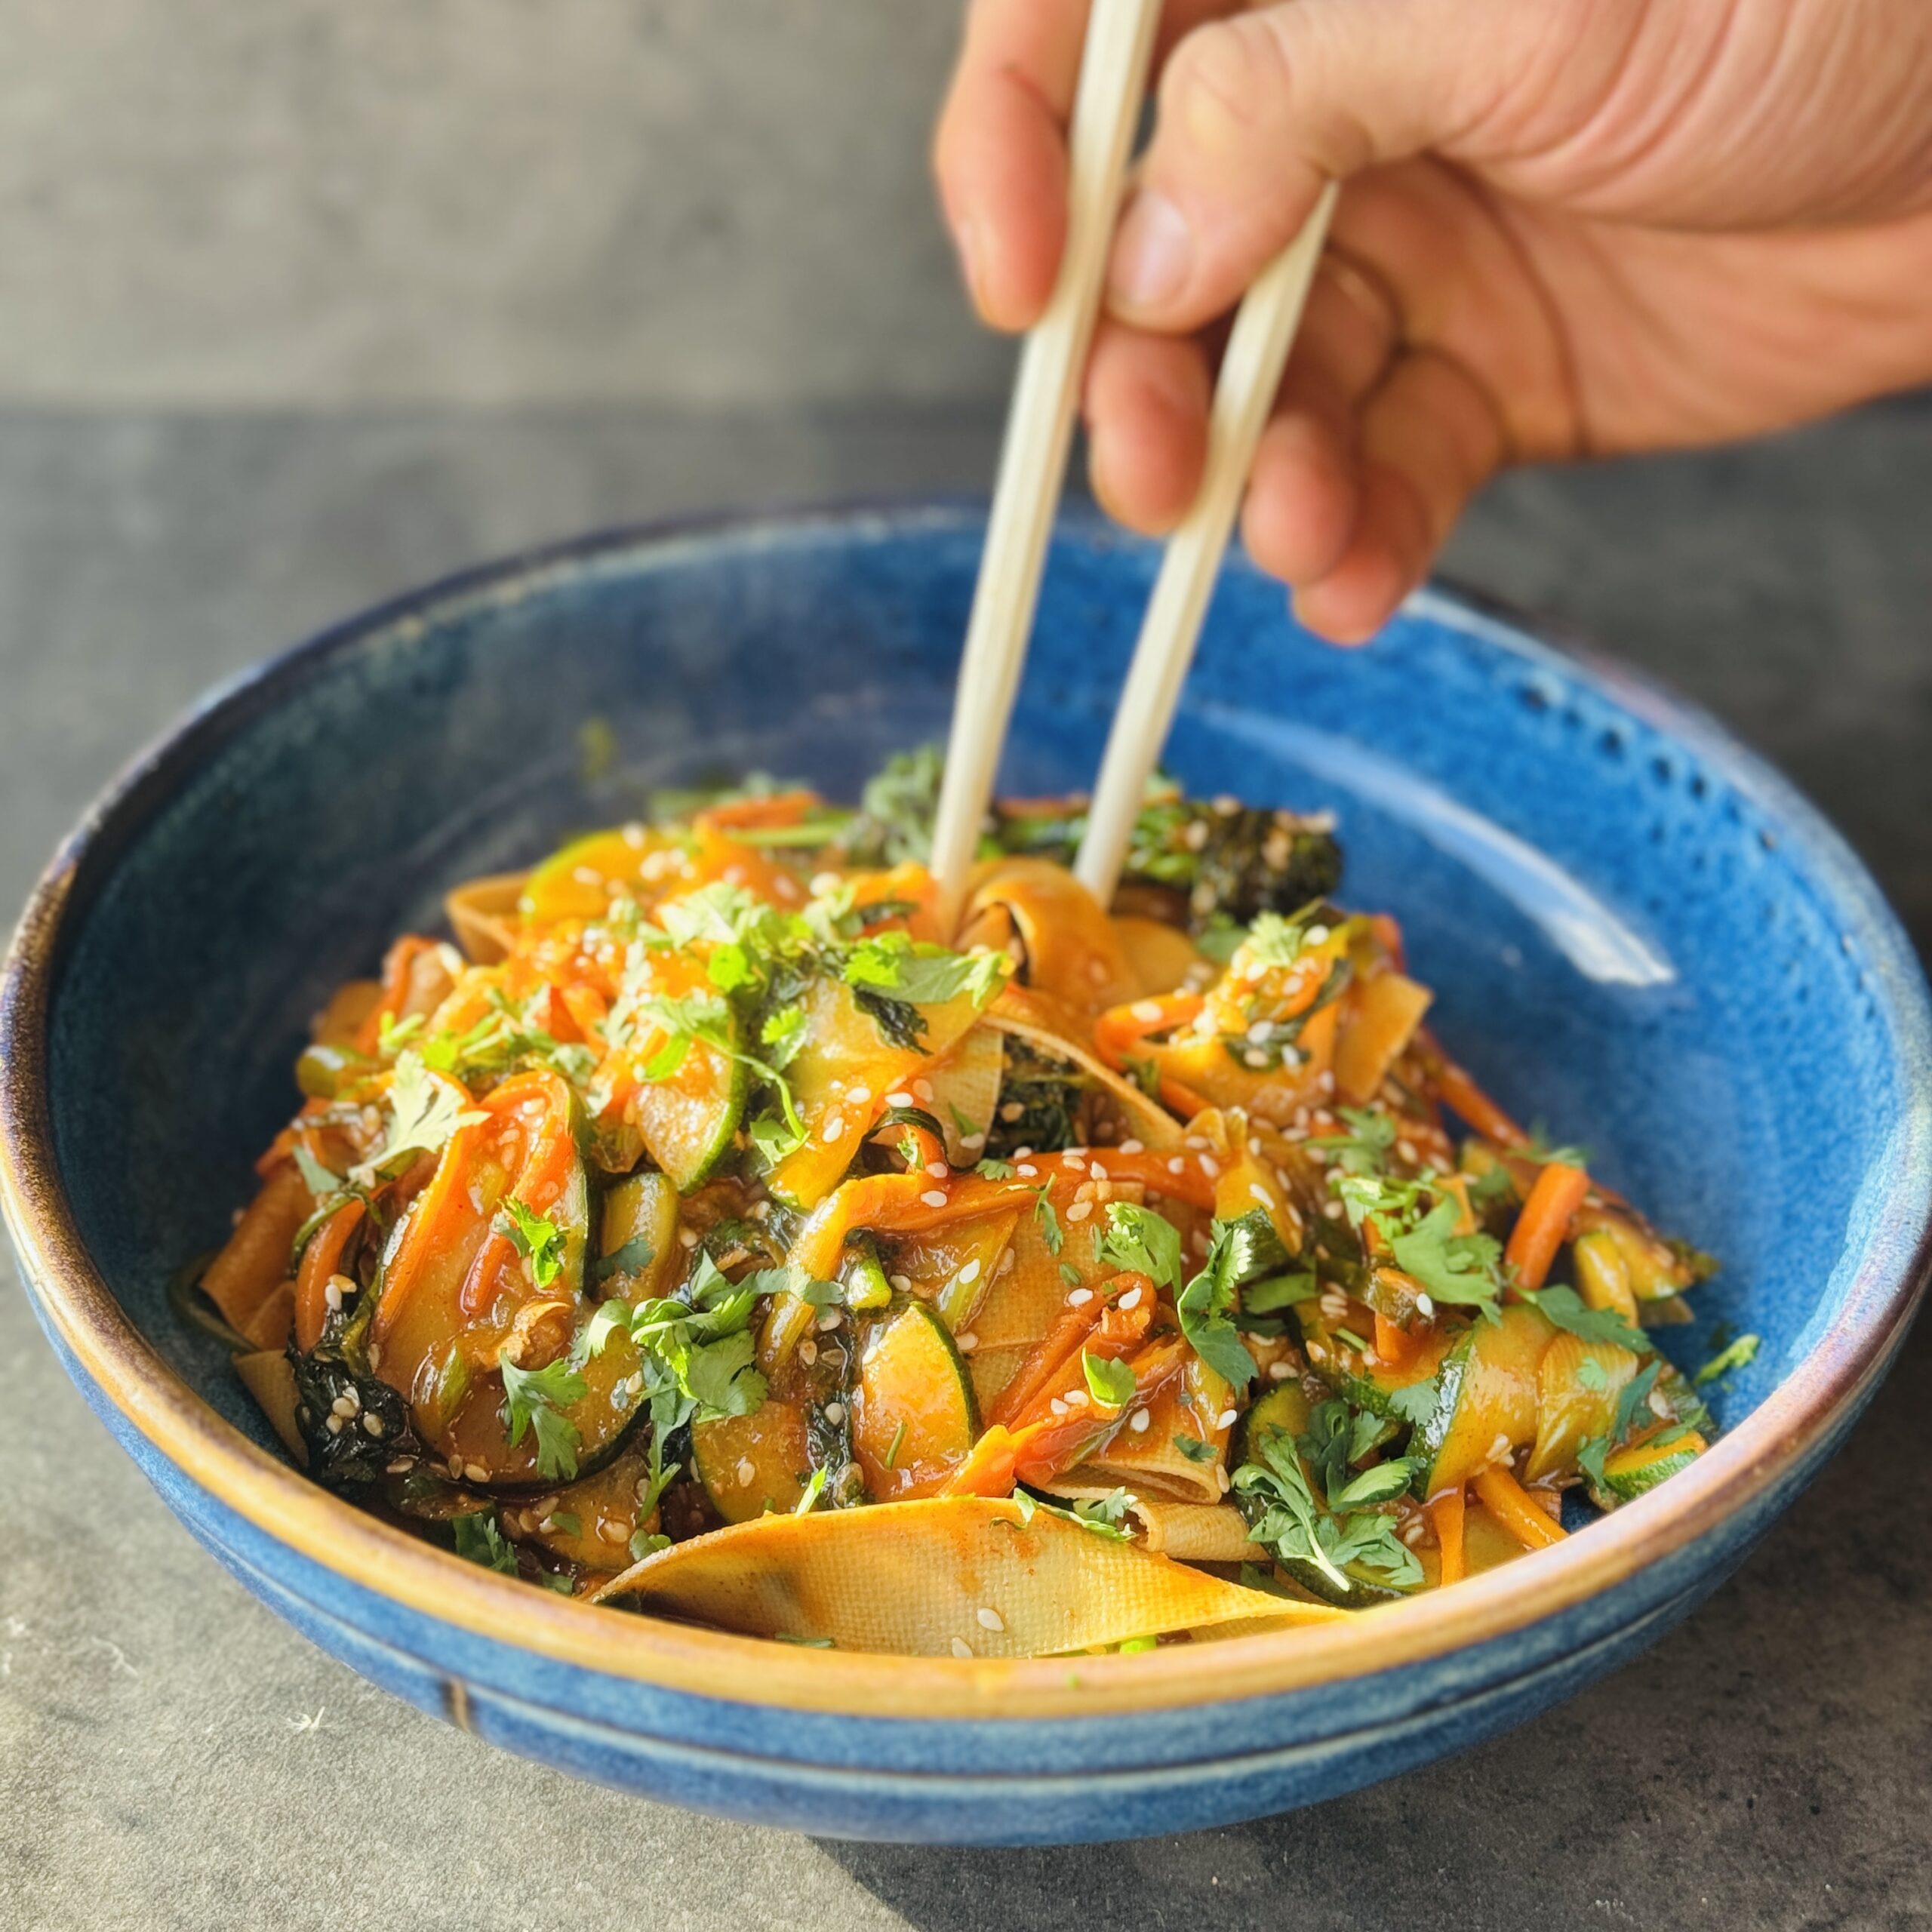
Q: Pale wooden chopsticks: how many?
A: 2